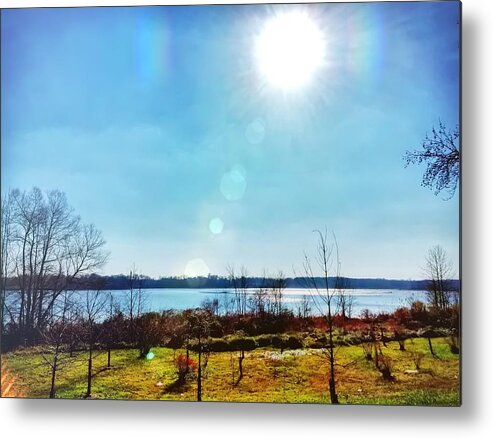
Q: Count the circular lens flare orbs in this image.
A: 5